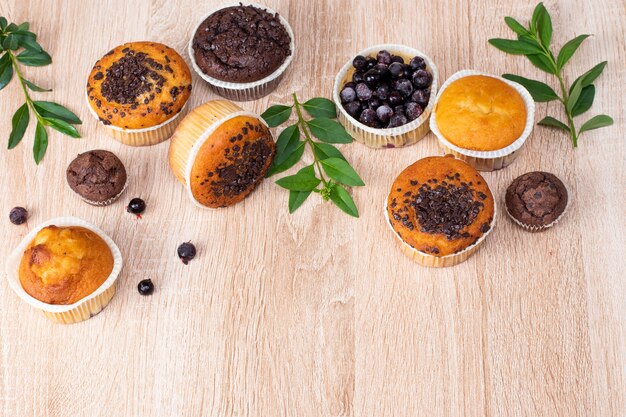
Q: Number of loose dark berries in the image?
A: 4